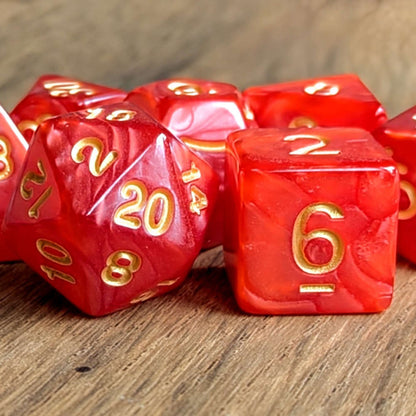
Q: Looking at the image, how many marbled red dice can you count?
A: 7